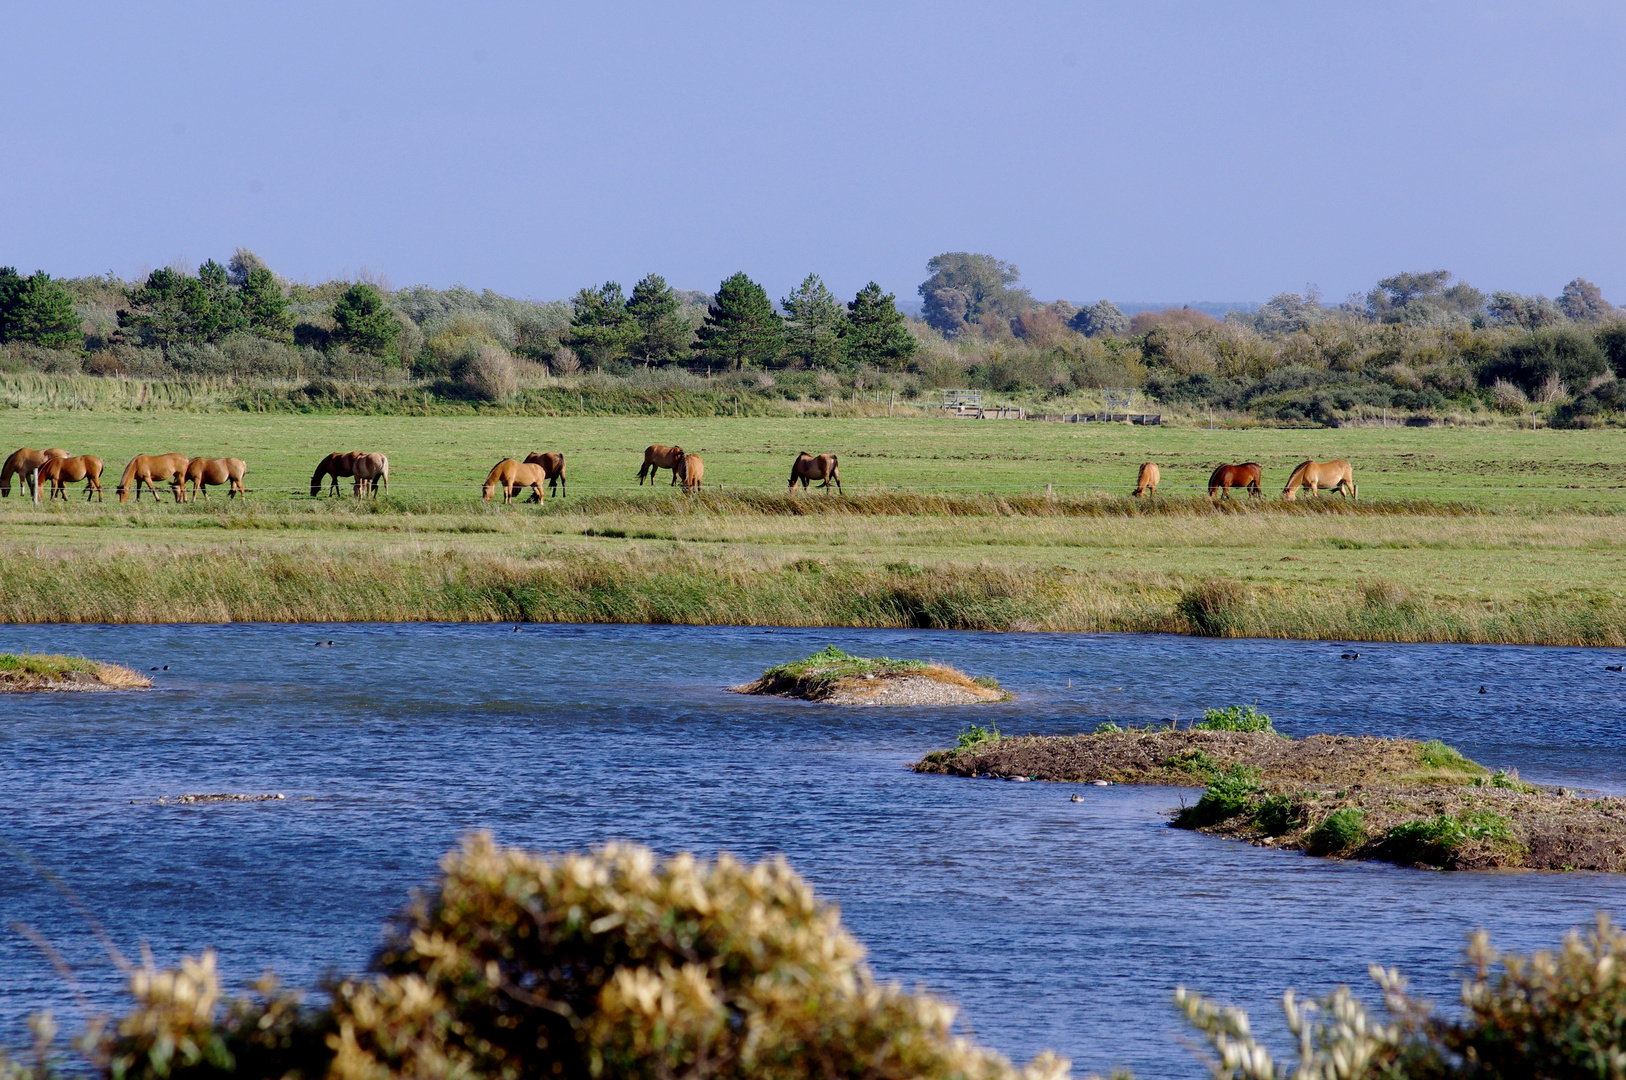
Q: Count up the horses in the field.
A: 14